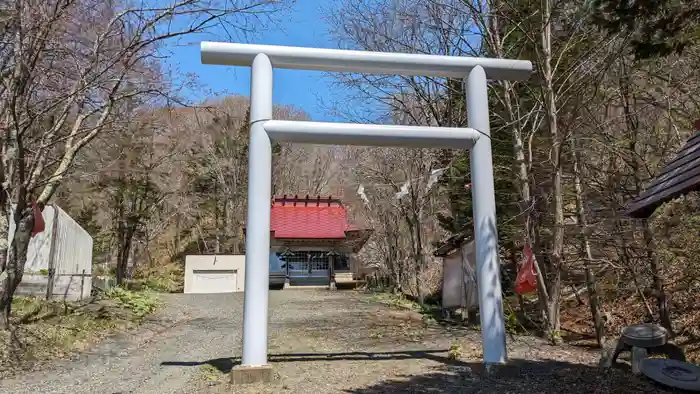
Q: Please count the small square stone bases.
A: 2